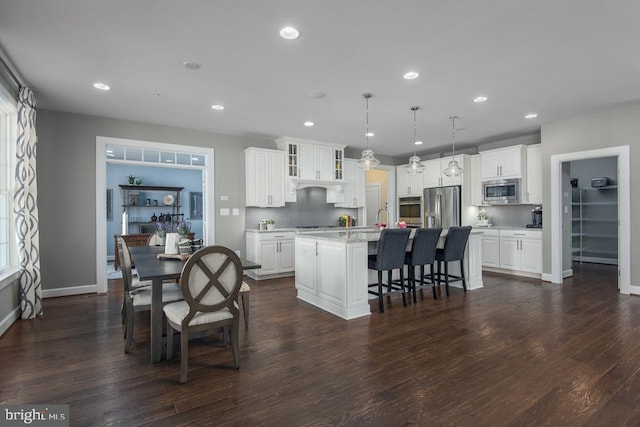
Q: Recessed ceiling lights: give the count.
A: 9